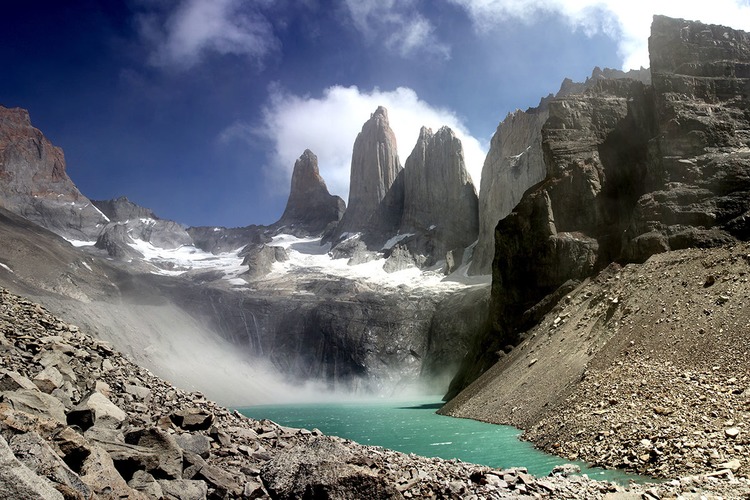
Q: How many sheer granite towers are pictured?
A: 3